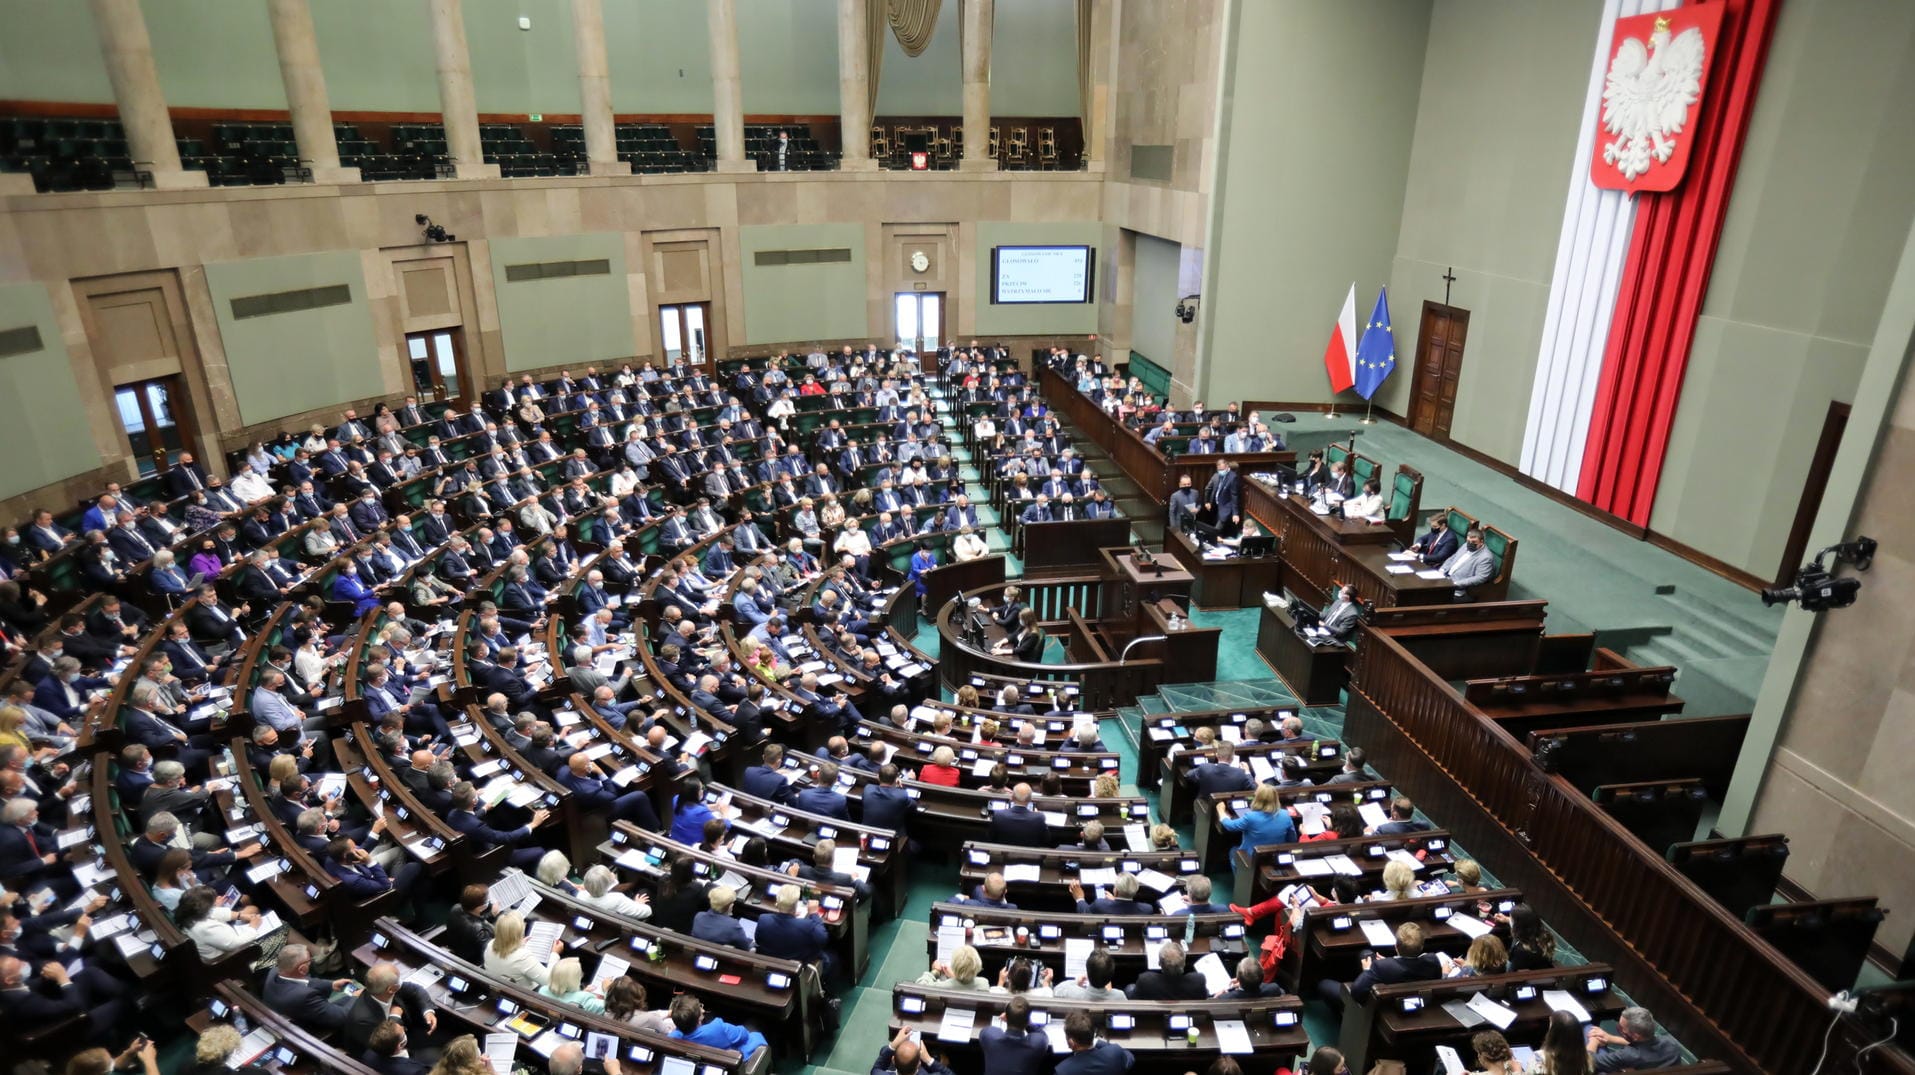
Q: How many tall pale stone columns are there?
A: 7